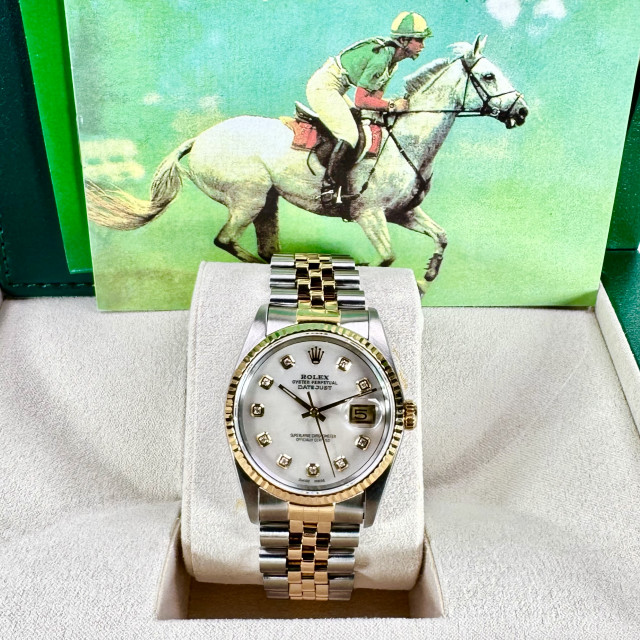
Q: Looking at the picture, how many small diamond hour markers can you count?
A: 10